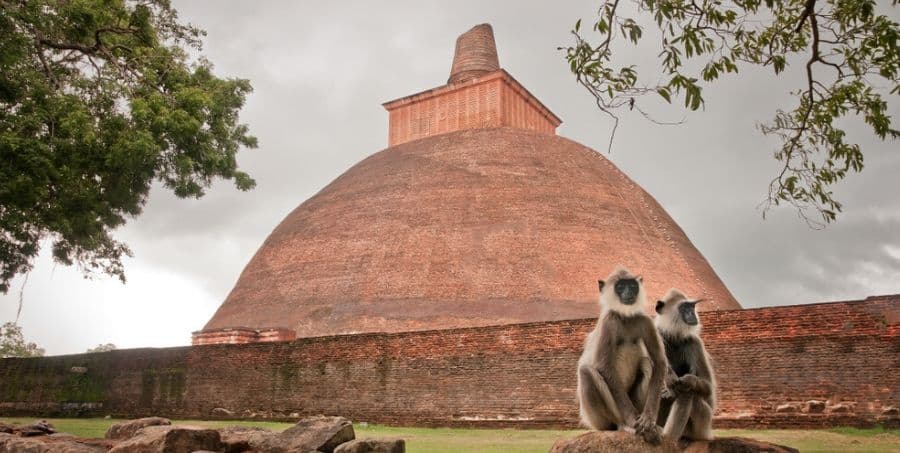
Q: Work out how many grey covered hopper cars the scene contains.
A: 0